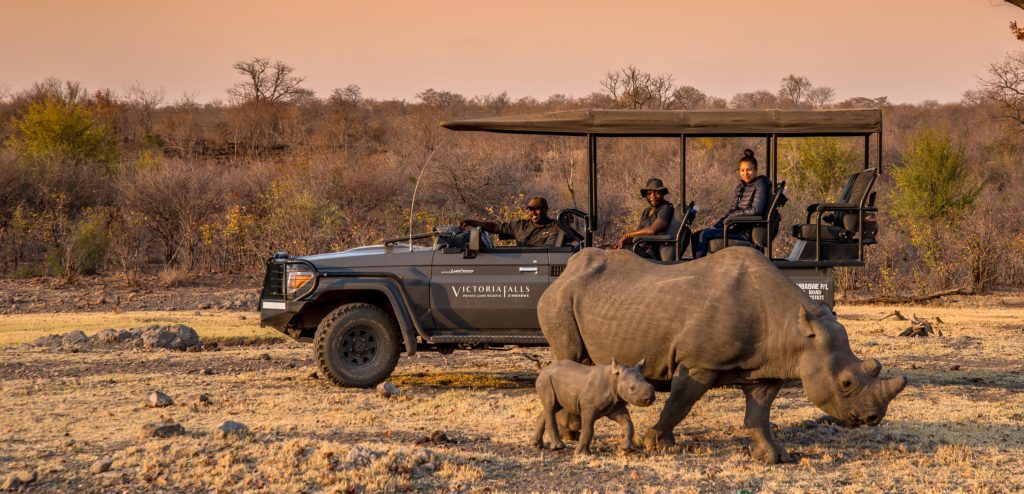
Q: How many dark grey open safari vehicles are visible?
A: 1